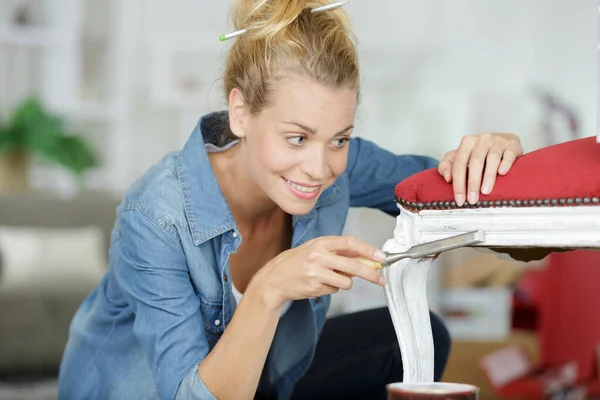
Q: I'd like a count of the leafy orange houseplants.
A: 0